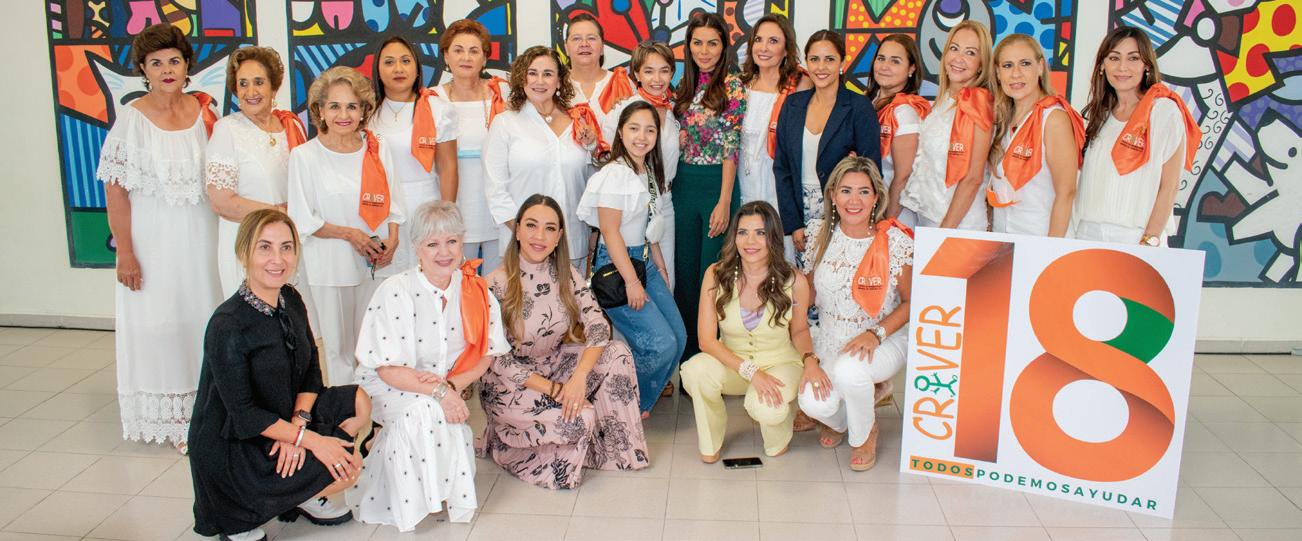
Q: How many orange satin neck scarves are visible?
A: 15